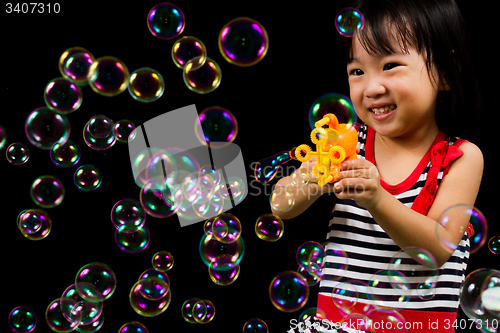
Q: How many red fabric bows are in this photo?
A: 1